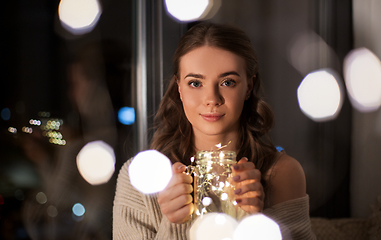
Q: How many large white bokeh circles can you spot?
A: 8